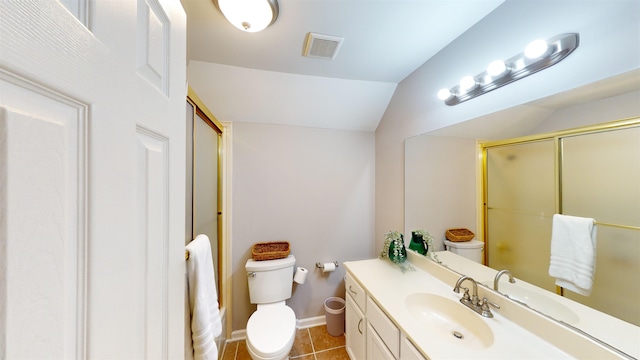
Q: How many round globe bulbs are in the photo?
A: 4